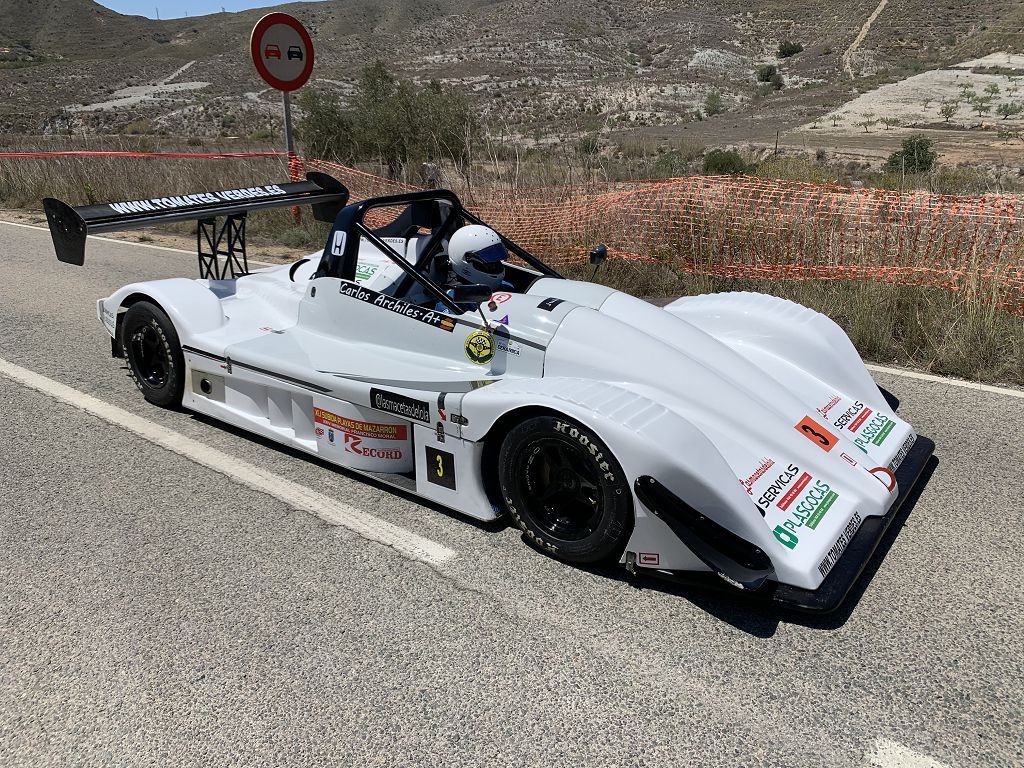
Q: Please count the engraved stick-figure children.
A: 0